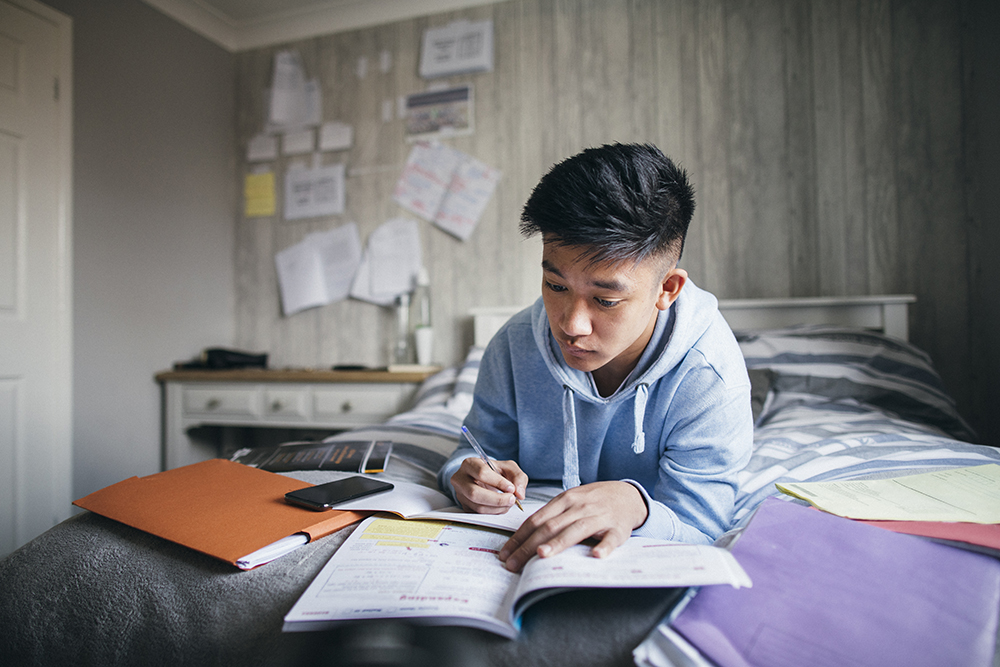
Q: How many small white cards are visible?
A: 3